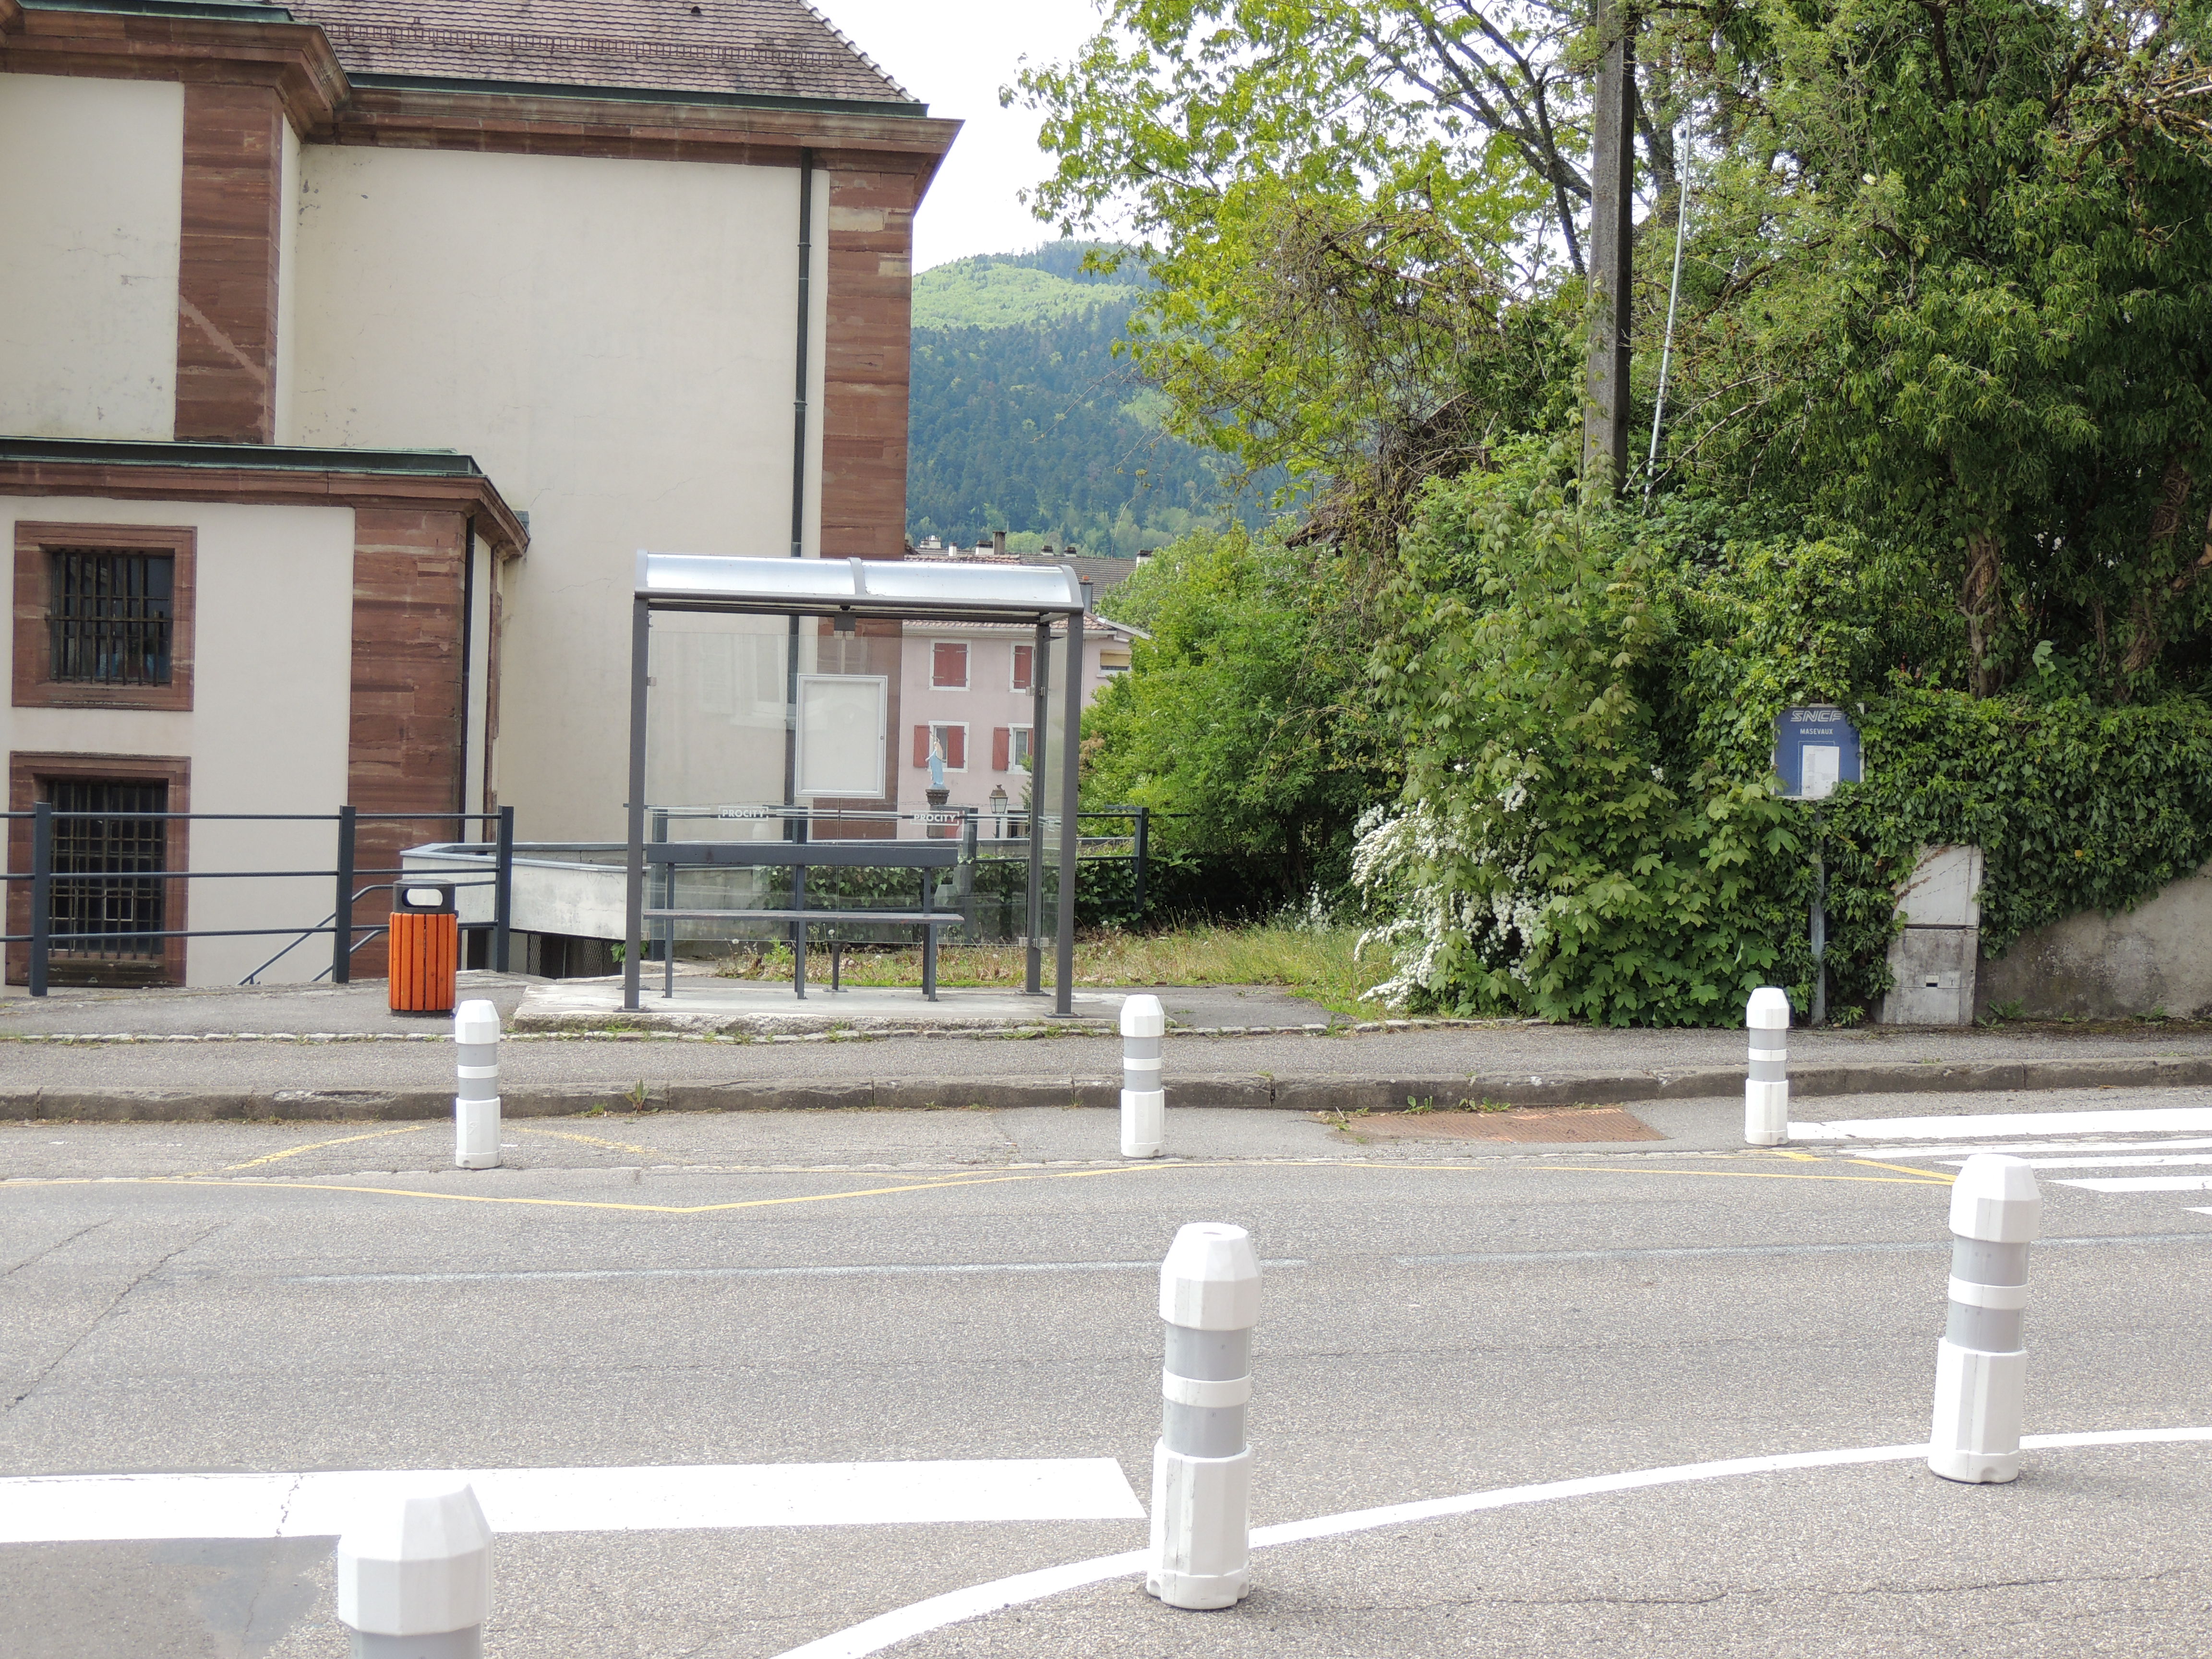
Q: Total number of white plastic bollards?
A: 6